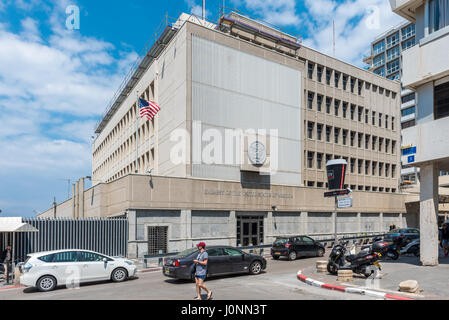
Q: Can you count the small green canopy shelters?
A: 0